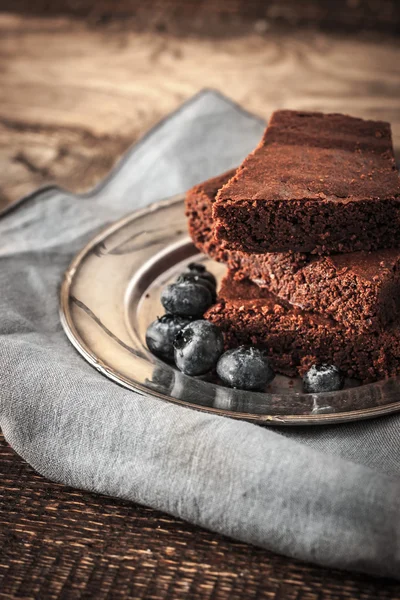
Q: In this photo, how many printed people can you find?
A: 0